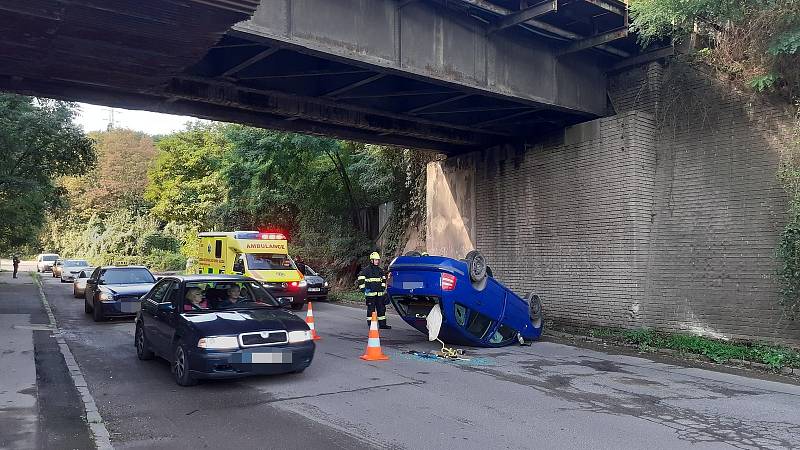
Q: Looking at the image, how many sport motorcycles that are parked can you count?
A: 0